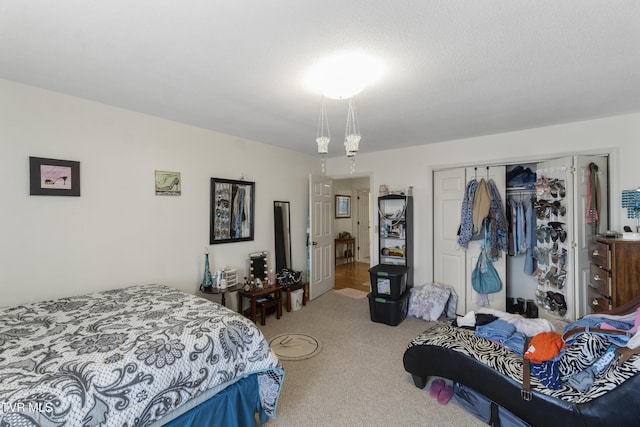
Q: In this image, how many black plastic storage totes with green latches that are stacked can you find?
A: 2